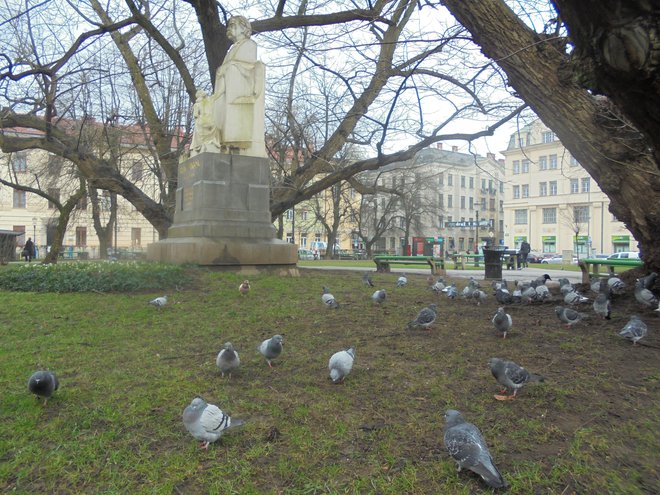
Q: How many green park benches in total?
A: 3